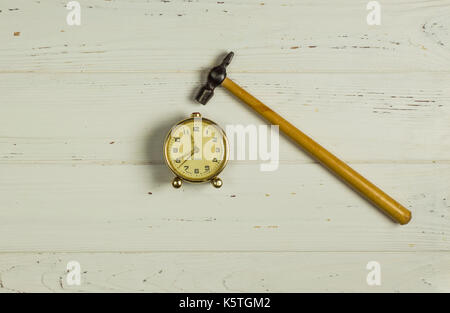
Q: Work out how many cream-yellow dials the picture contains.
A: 1